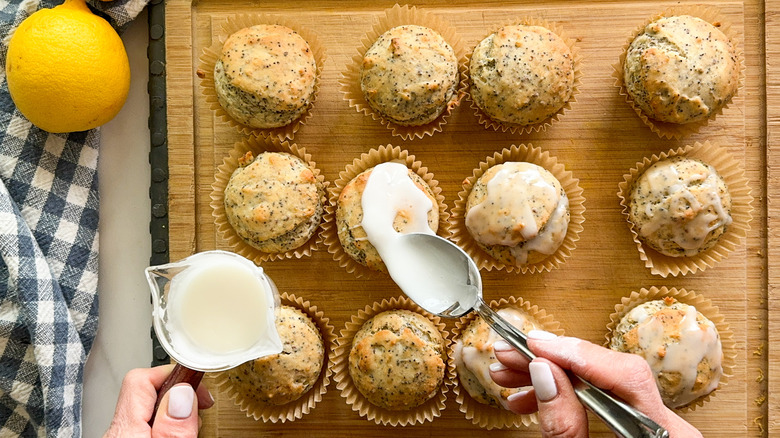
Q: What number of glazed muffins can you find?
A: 5